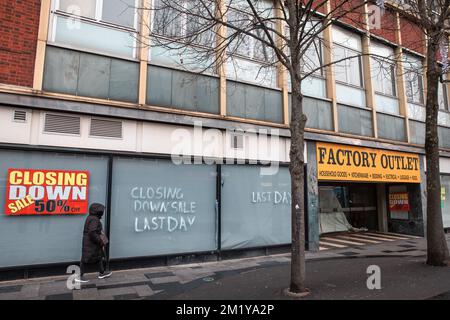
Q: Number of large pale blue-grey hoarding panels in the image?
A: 3